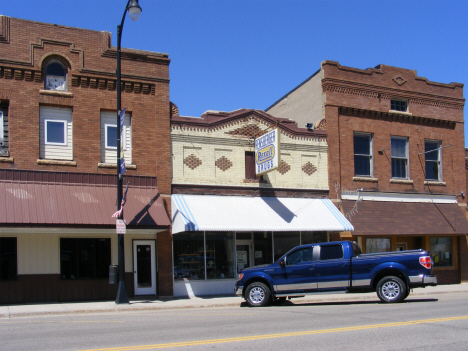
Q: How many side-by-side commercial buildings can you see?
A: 3